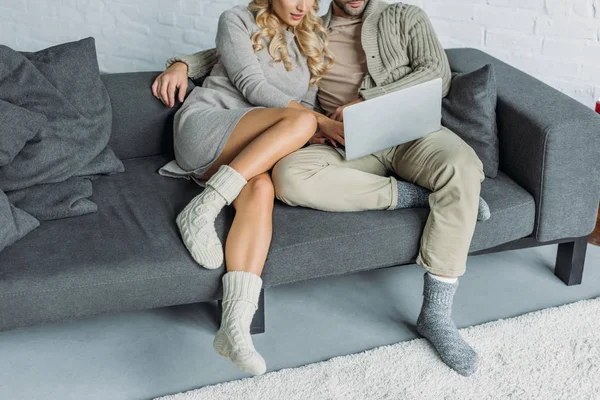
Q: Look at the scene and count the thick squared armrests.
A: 1